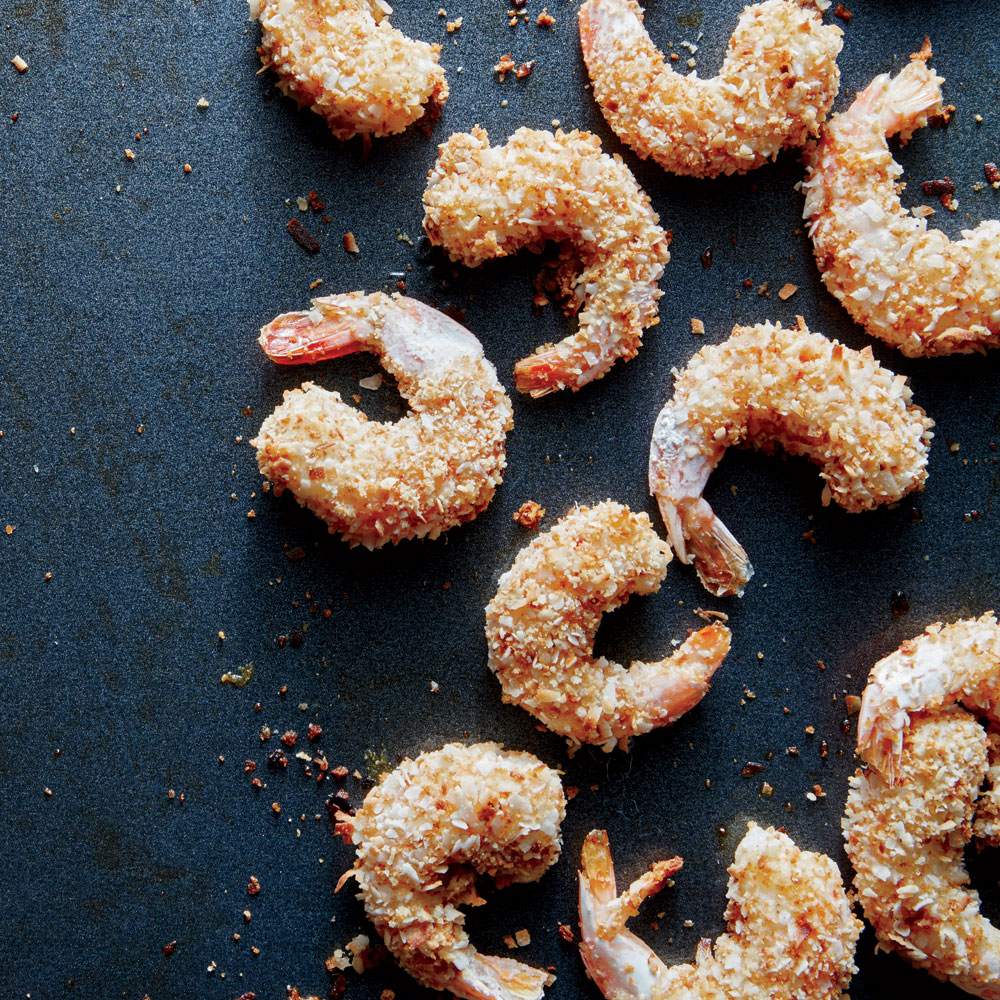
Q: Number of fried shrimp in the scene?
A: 11